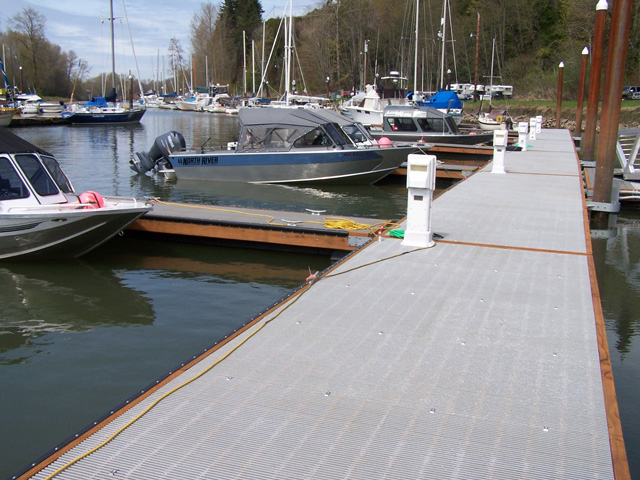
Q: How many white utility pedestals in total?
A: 5